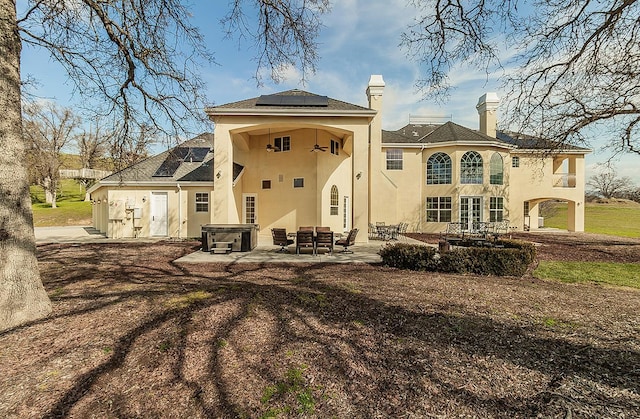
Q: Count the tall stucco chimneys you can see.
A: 2